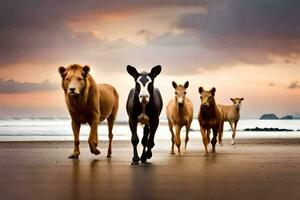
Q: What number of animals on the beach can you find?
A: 5